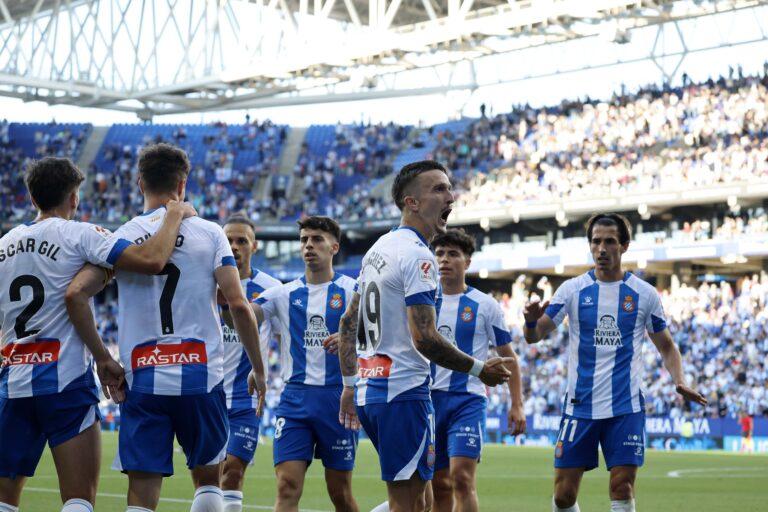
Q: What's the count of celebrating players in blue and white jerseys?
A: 7